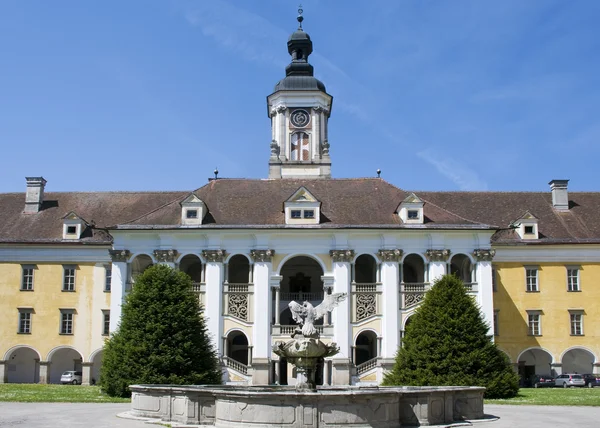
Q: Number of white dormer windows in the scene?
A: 5